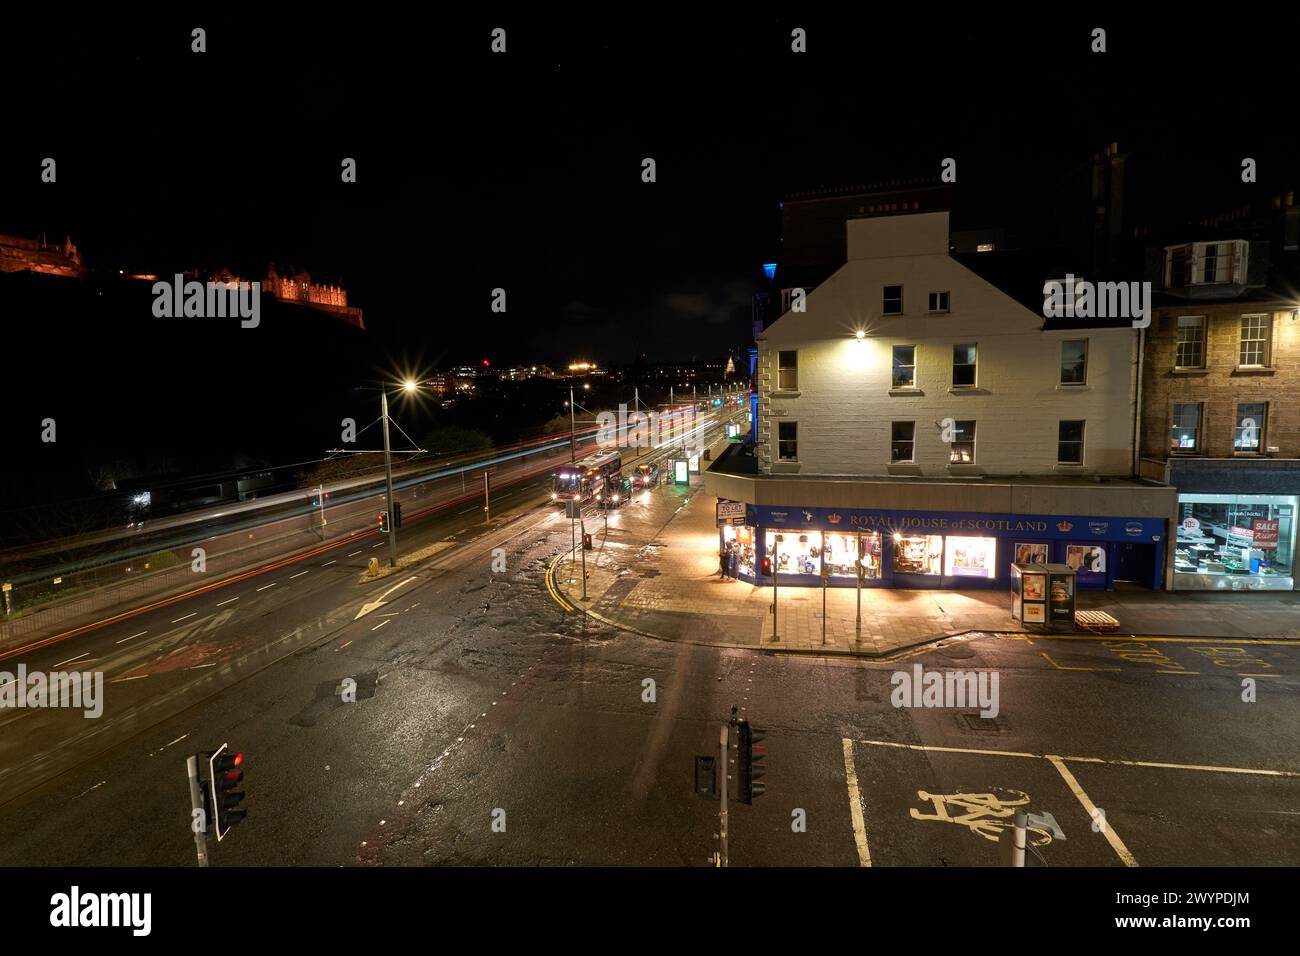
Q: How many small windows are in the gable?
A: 2